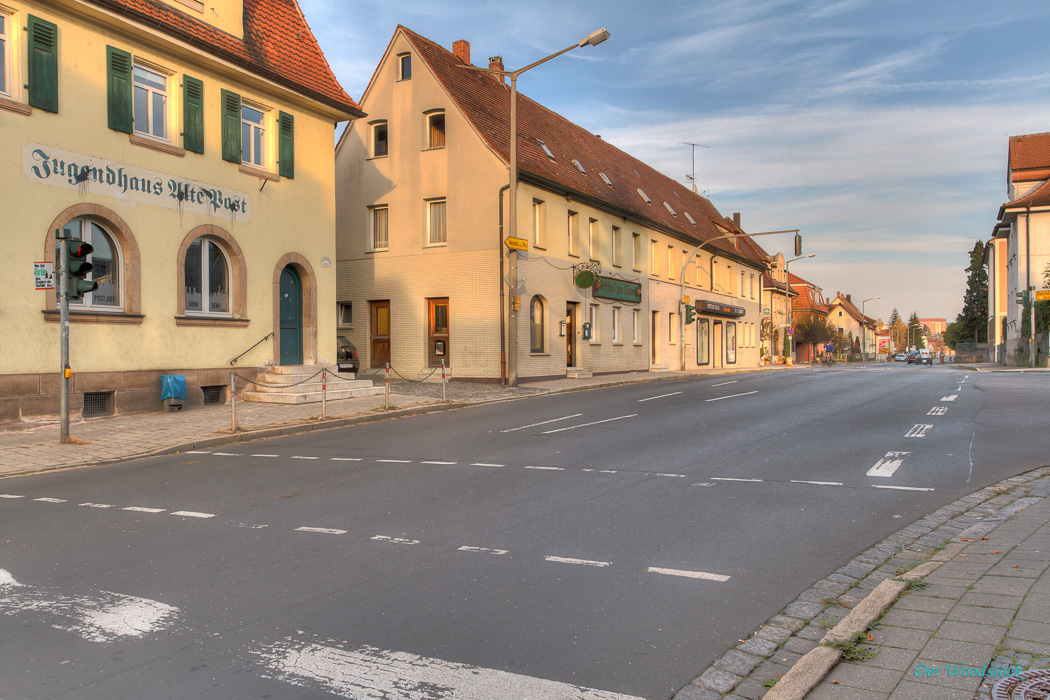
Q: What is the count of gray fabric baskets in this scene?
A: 0